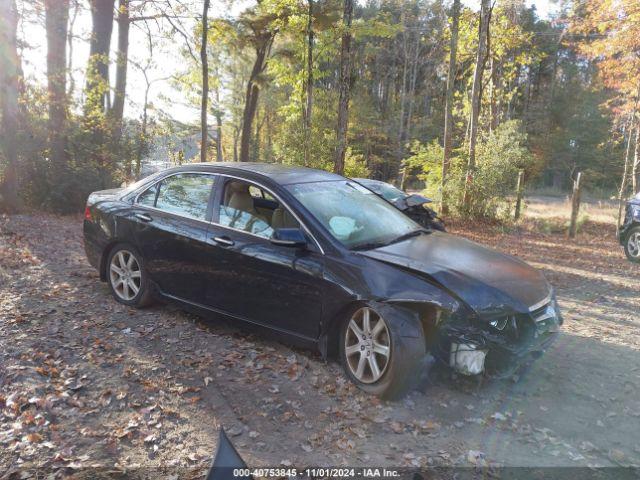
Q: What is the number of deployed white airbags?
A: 1